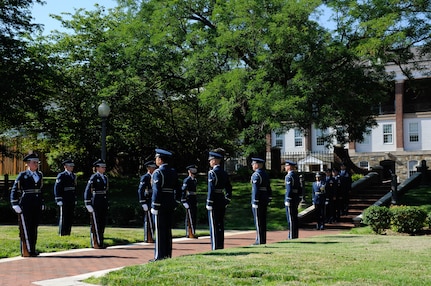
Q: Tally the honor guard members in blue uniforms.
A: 13